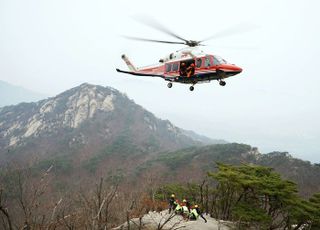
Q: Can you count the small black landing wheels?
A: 3